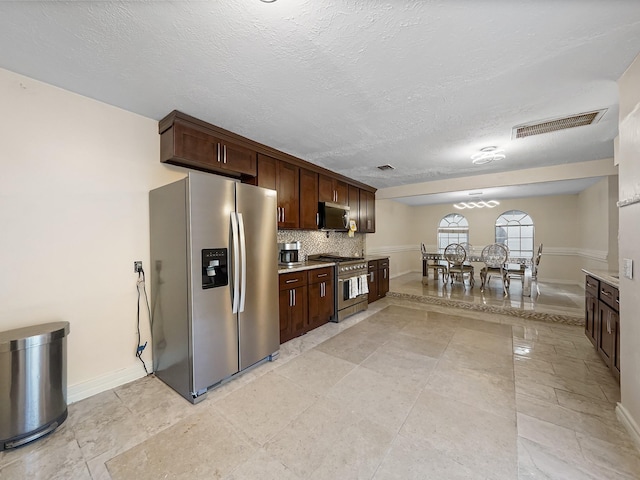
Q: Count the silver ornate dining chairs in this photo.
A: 6